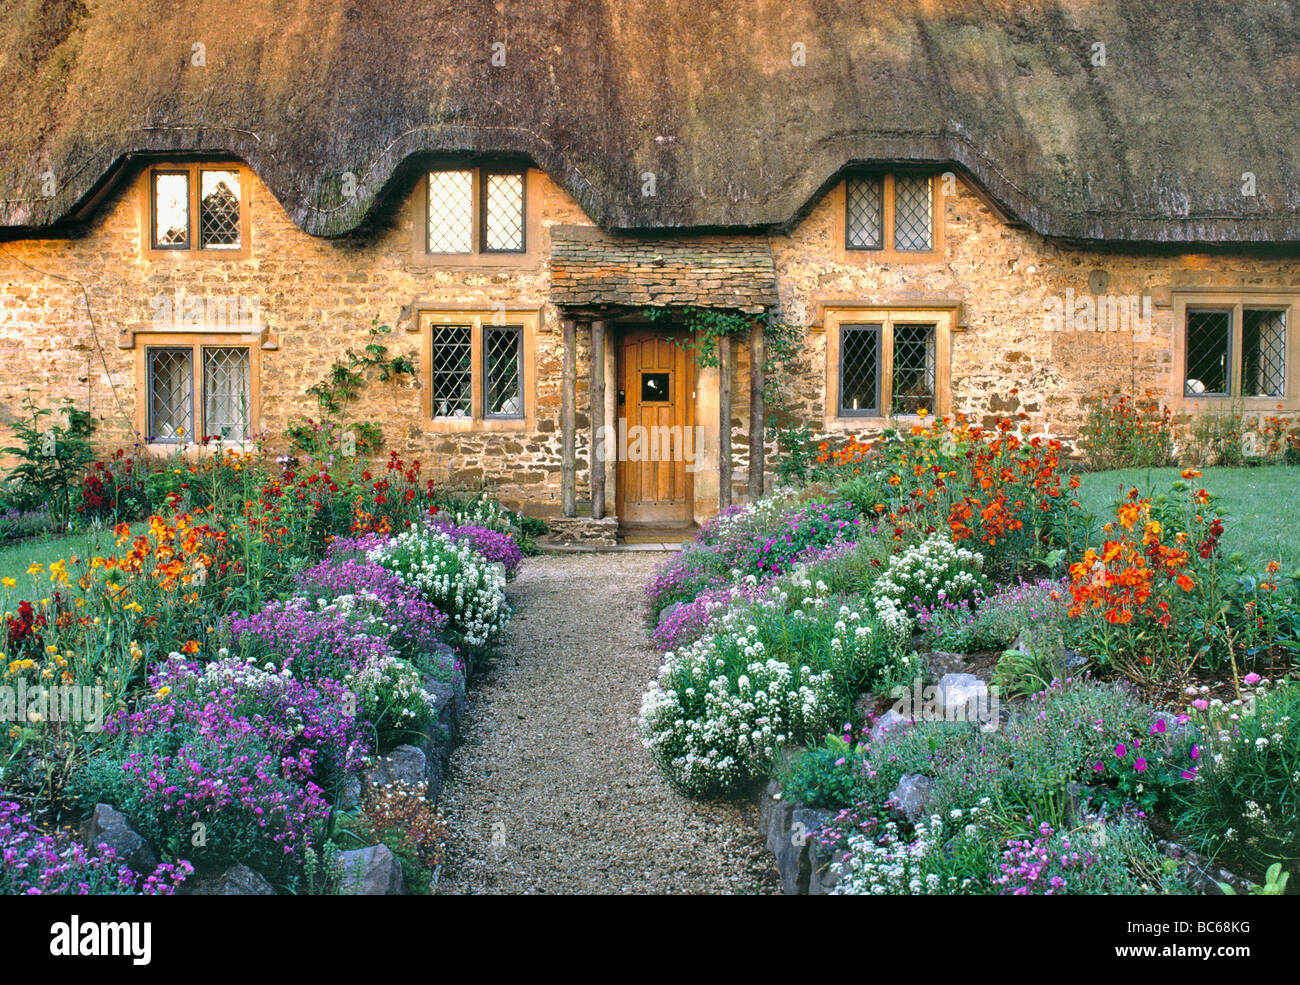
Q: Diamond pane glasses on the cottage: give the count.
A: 14